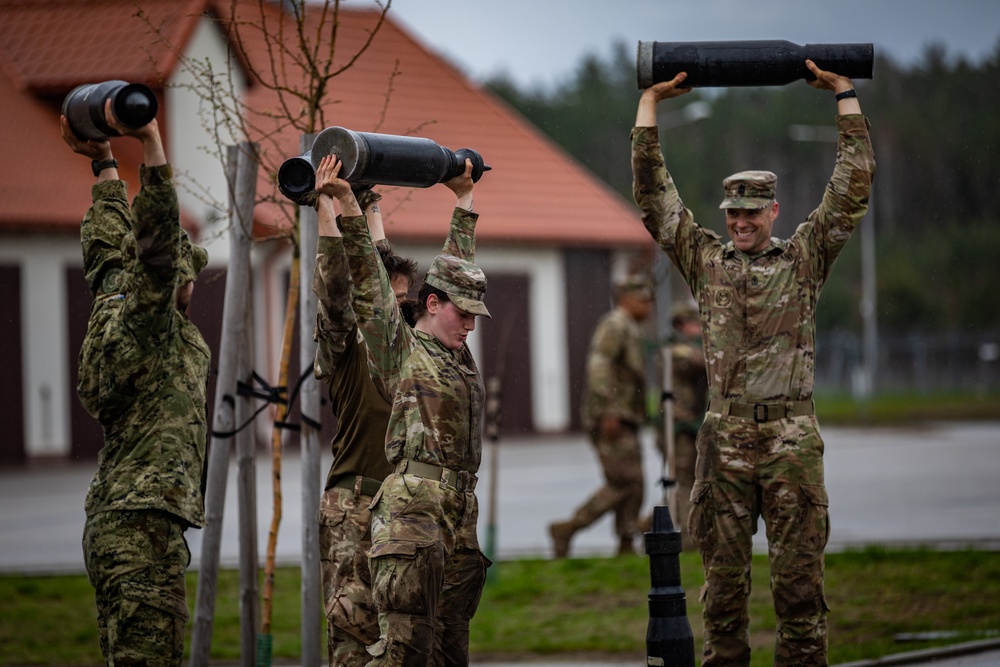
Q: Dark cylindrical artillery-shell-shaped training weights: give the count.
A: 5